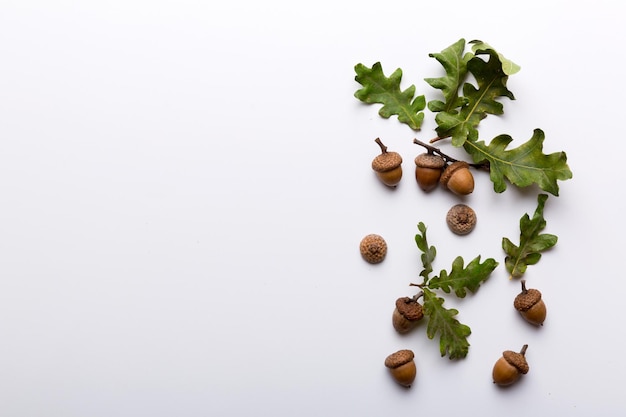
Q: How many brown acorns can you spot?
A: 7